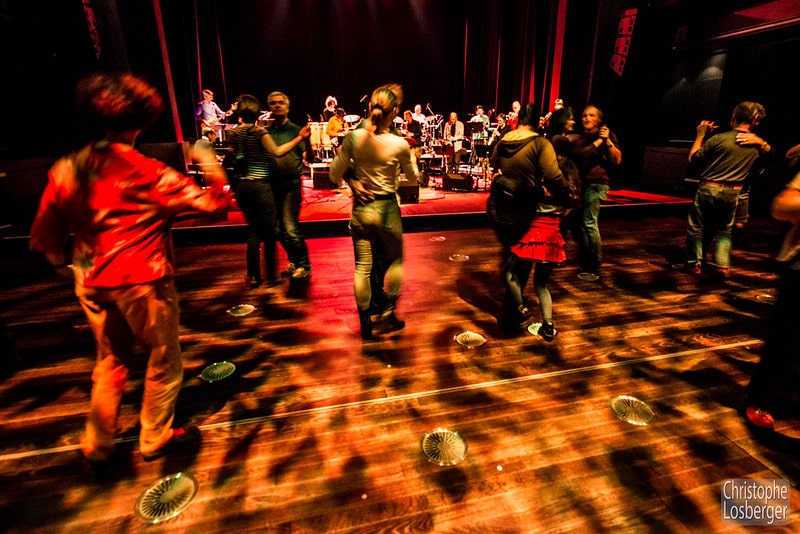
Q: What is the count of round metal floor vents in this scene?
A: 11